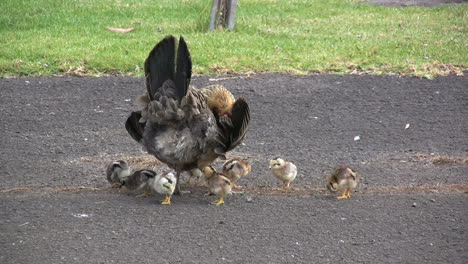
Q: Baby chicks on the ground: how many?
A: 8